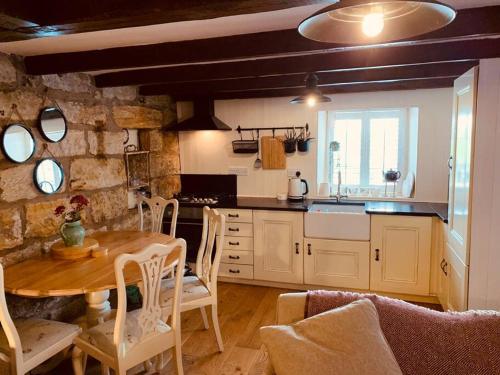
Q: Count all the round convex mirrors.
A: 3